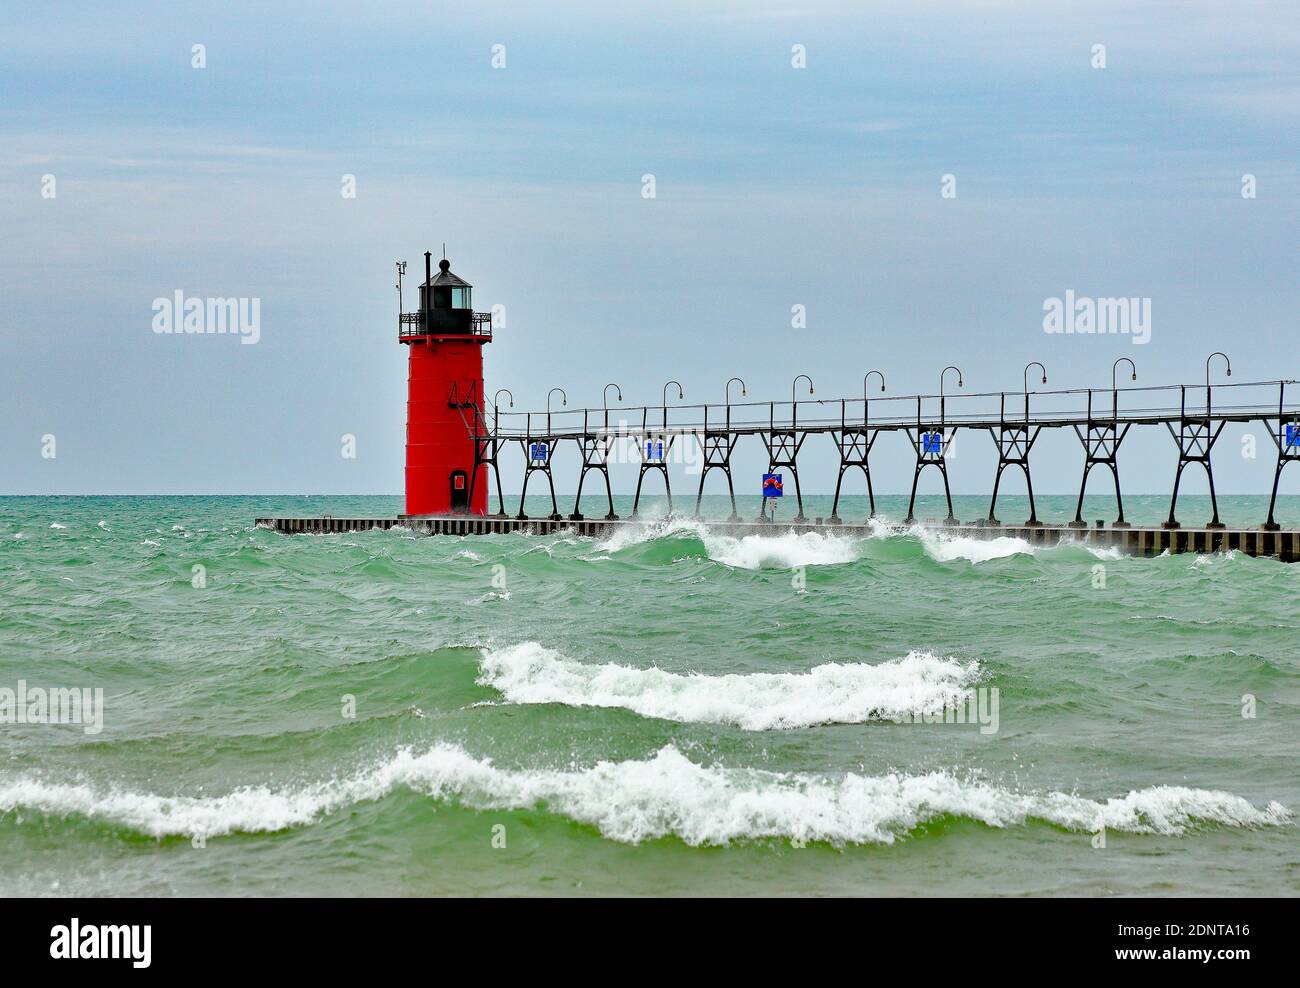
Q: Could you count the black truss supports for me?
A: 12